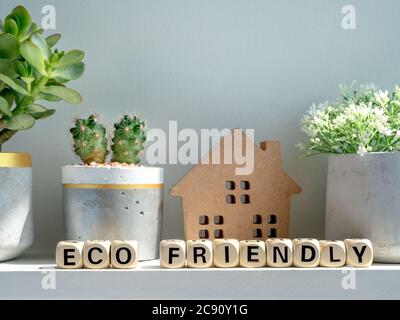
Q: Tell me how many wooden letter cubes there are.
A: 11